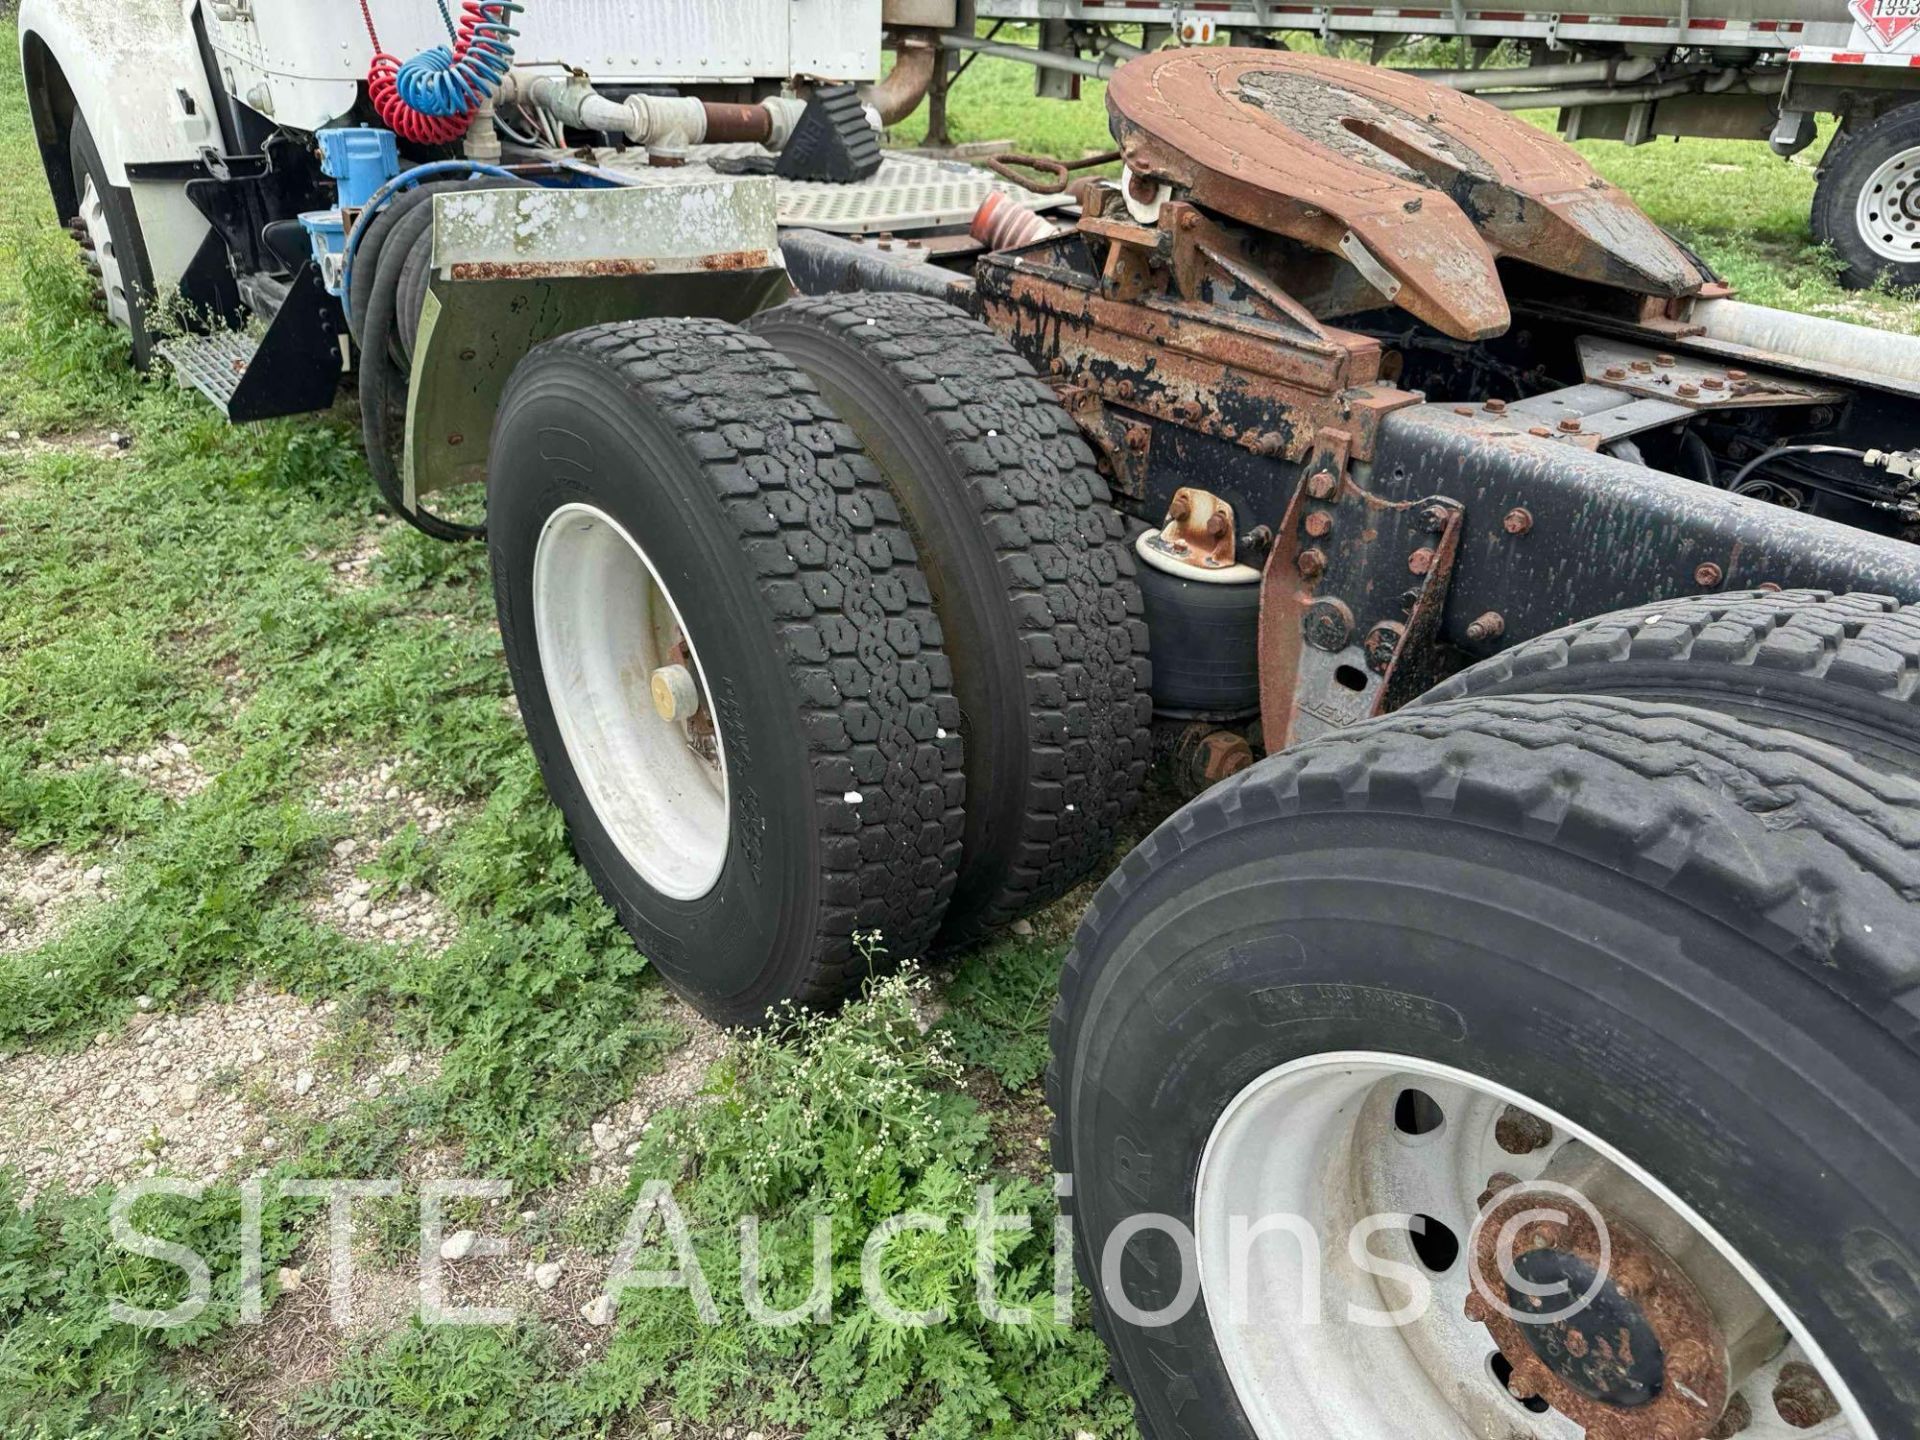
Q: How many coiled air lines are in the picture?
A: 2